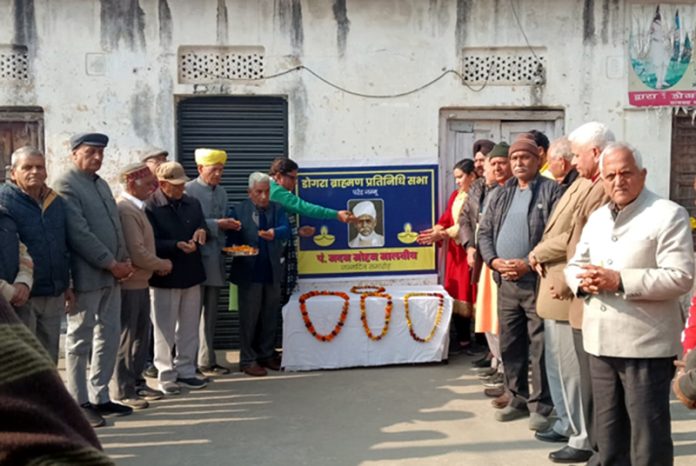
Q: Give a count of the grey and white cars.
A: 0